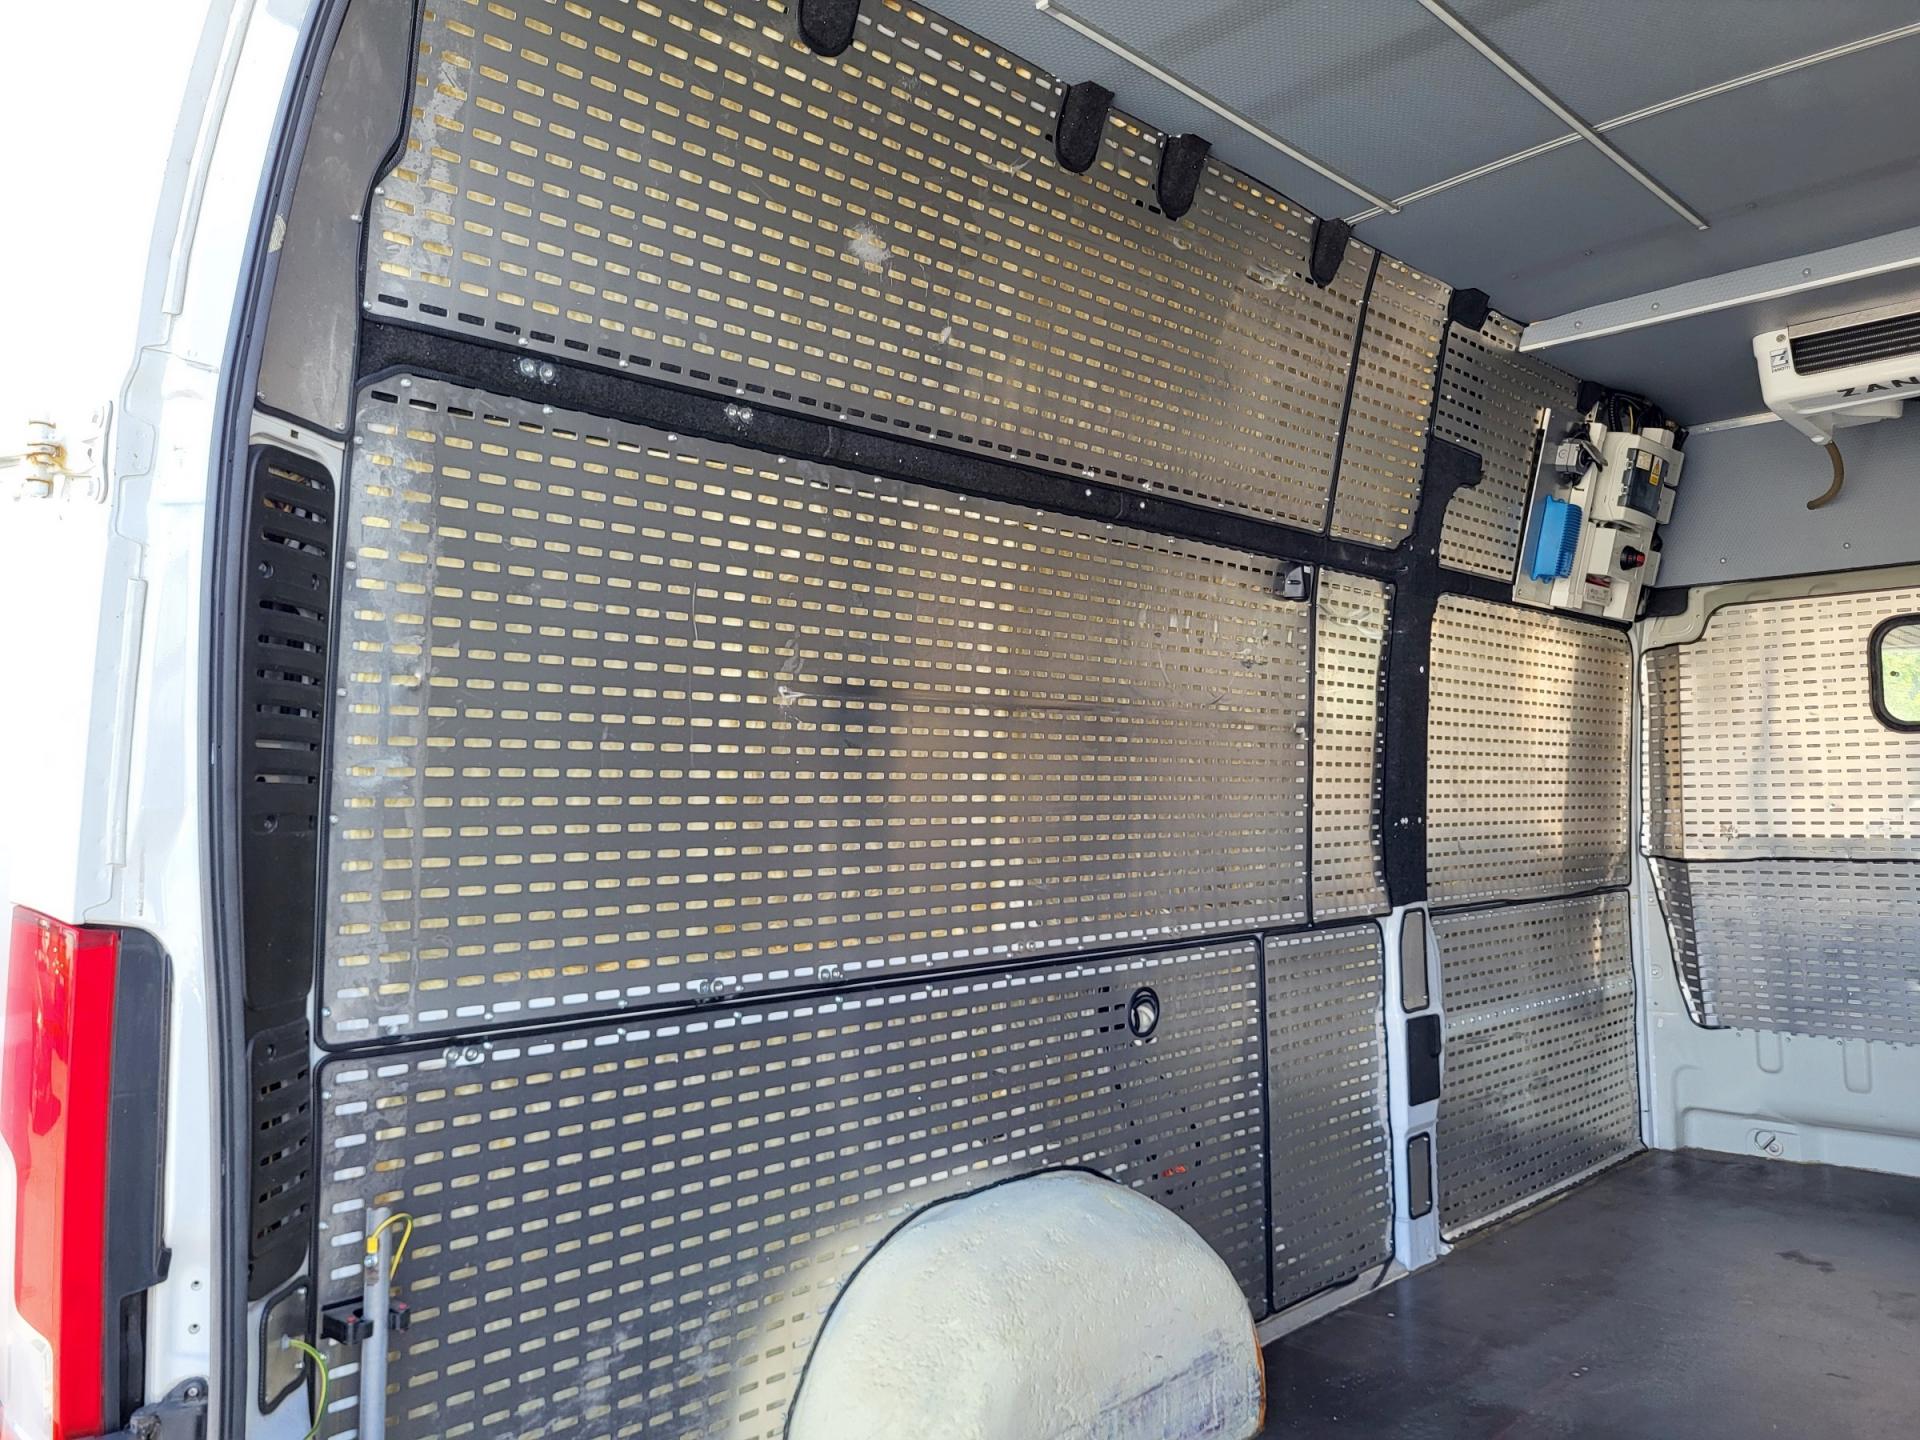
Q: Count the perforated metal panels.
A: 11